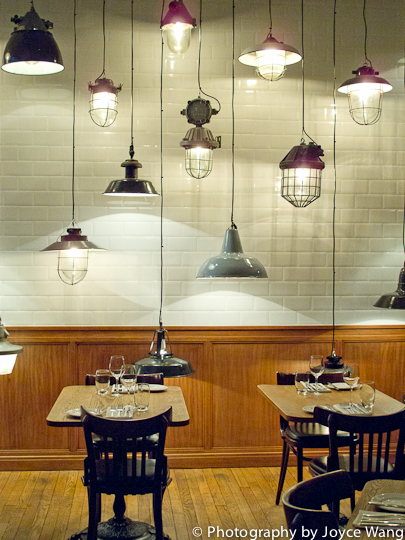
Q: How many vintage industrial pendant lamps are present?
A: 14